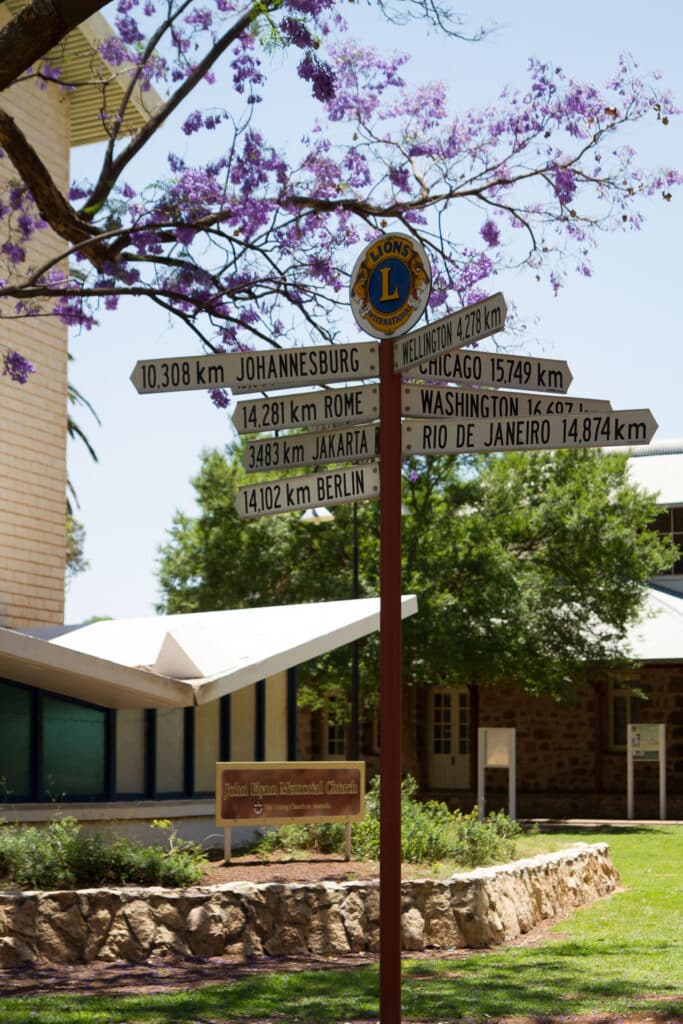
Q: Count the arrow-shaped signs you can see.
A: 8